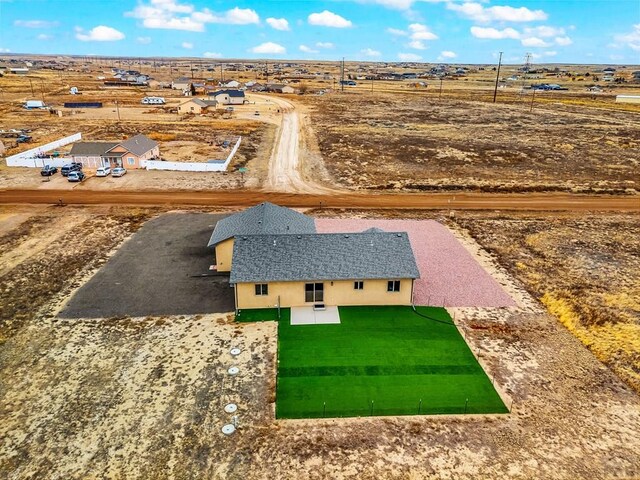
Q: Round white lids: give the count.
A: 4